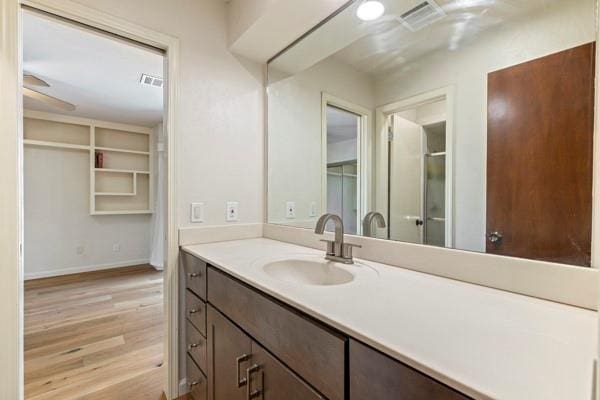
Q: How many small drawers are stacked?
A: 4